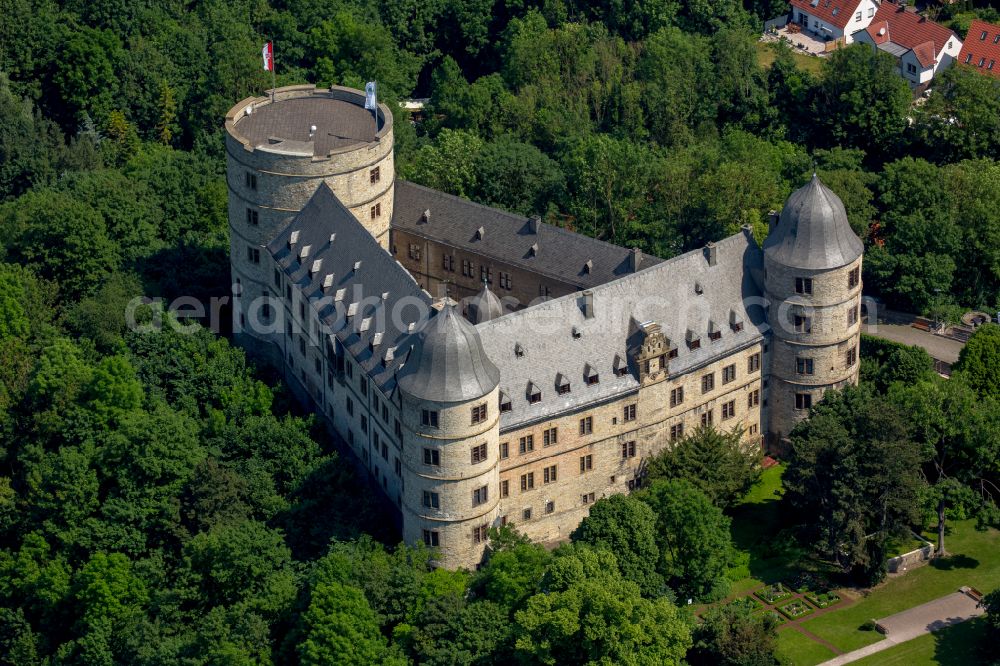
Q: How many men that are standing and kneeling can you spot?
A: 0